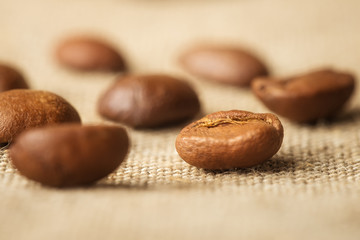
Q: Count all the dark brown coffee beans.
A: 8